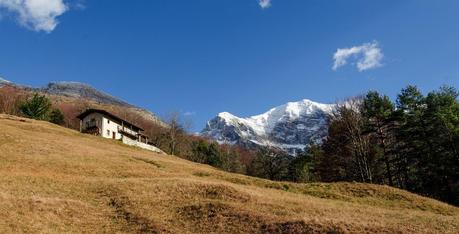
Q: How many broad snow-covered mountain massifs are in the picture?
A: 1